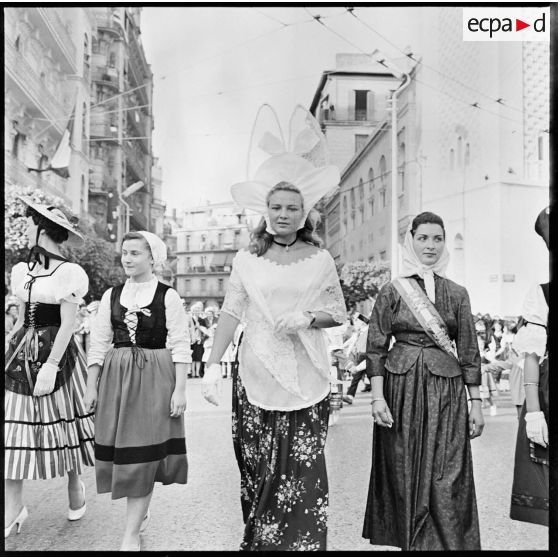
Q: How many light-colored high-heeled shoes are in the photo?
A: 2